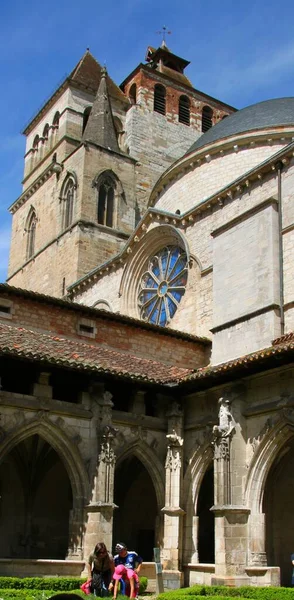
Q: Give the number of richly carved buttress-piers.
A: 3